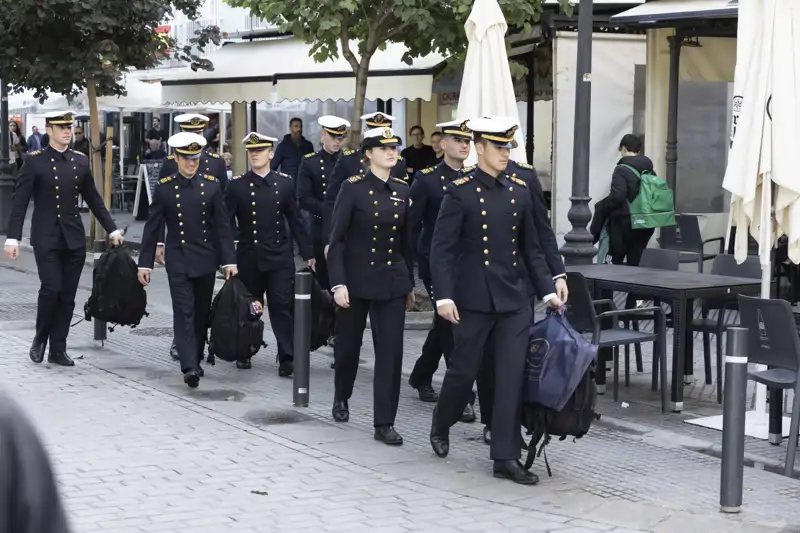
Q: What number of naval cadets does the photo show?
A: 10